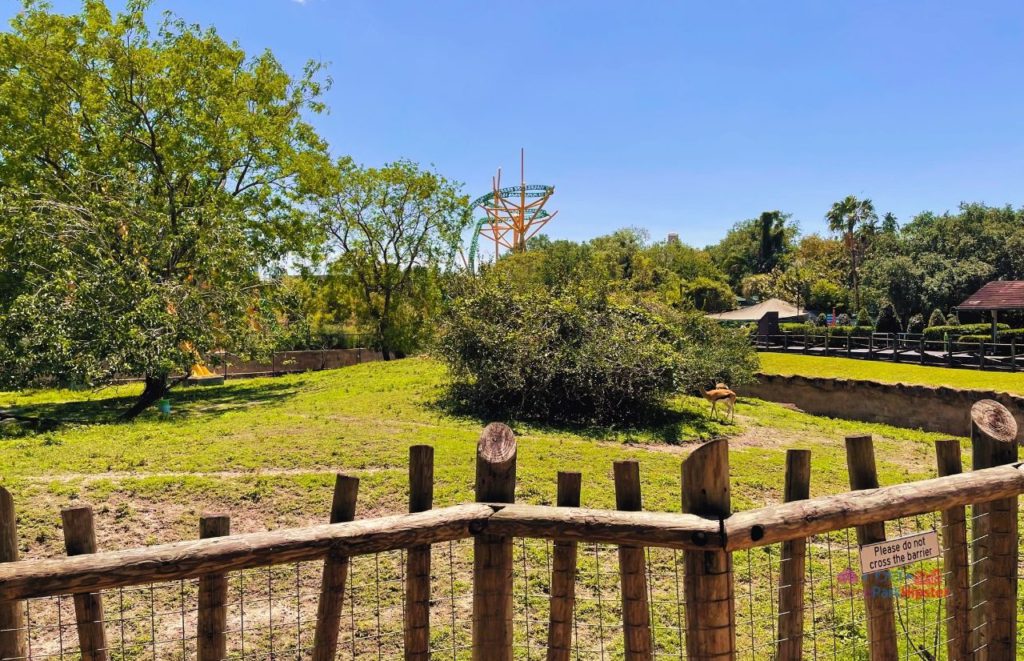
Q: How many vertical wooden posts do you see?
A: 13